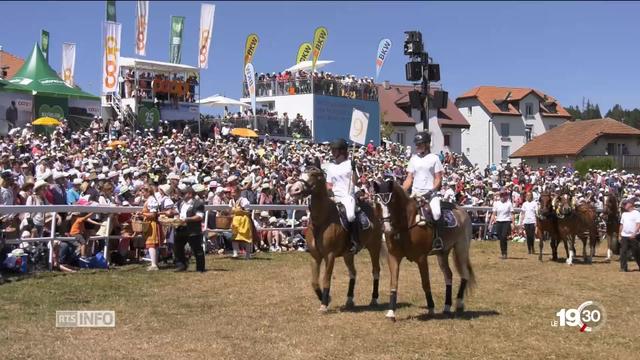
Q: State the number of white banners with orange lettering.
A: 4